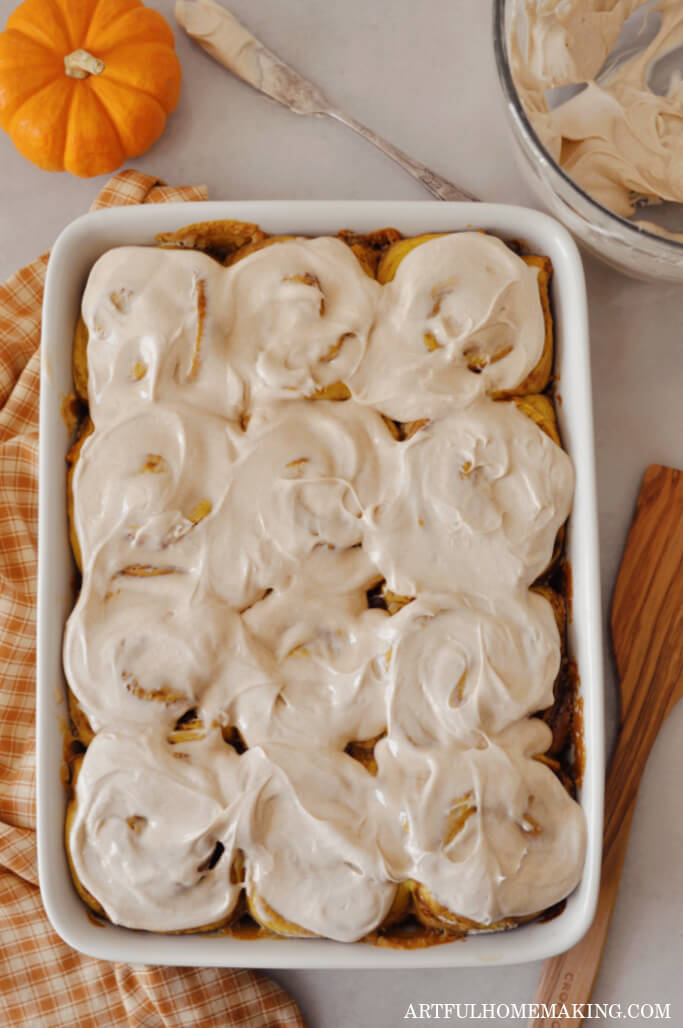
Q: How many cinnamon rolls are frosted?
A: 12